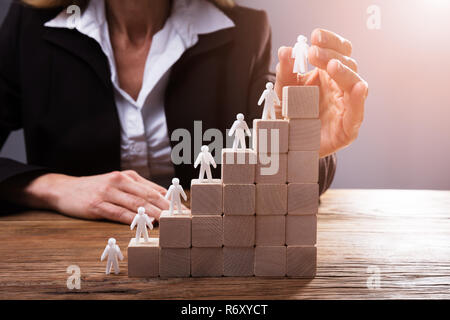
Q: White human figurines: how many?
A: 7